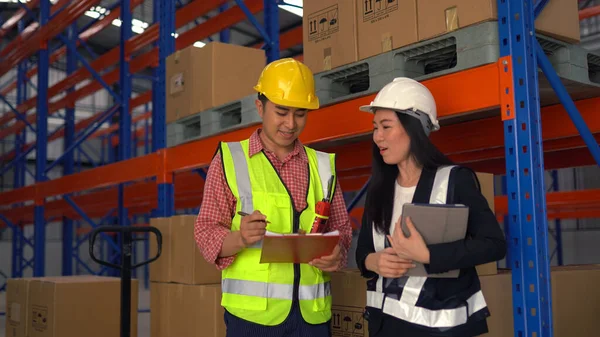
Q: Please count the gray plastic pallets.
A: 2